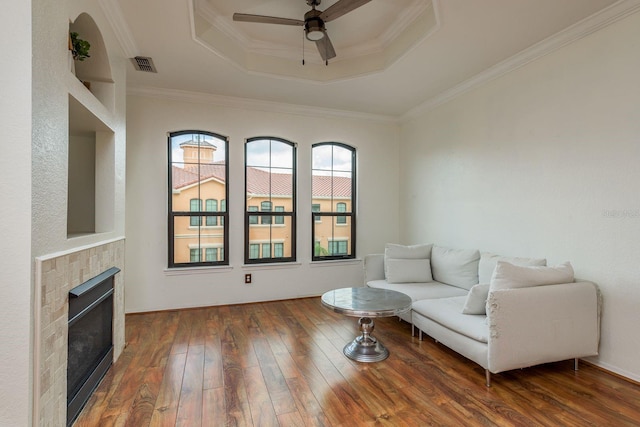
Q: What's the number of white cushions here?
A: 6